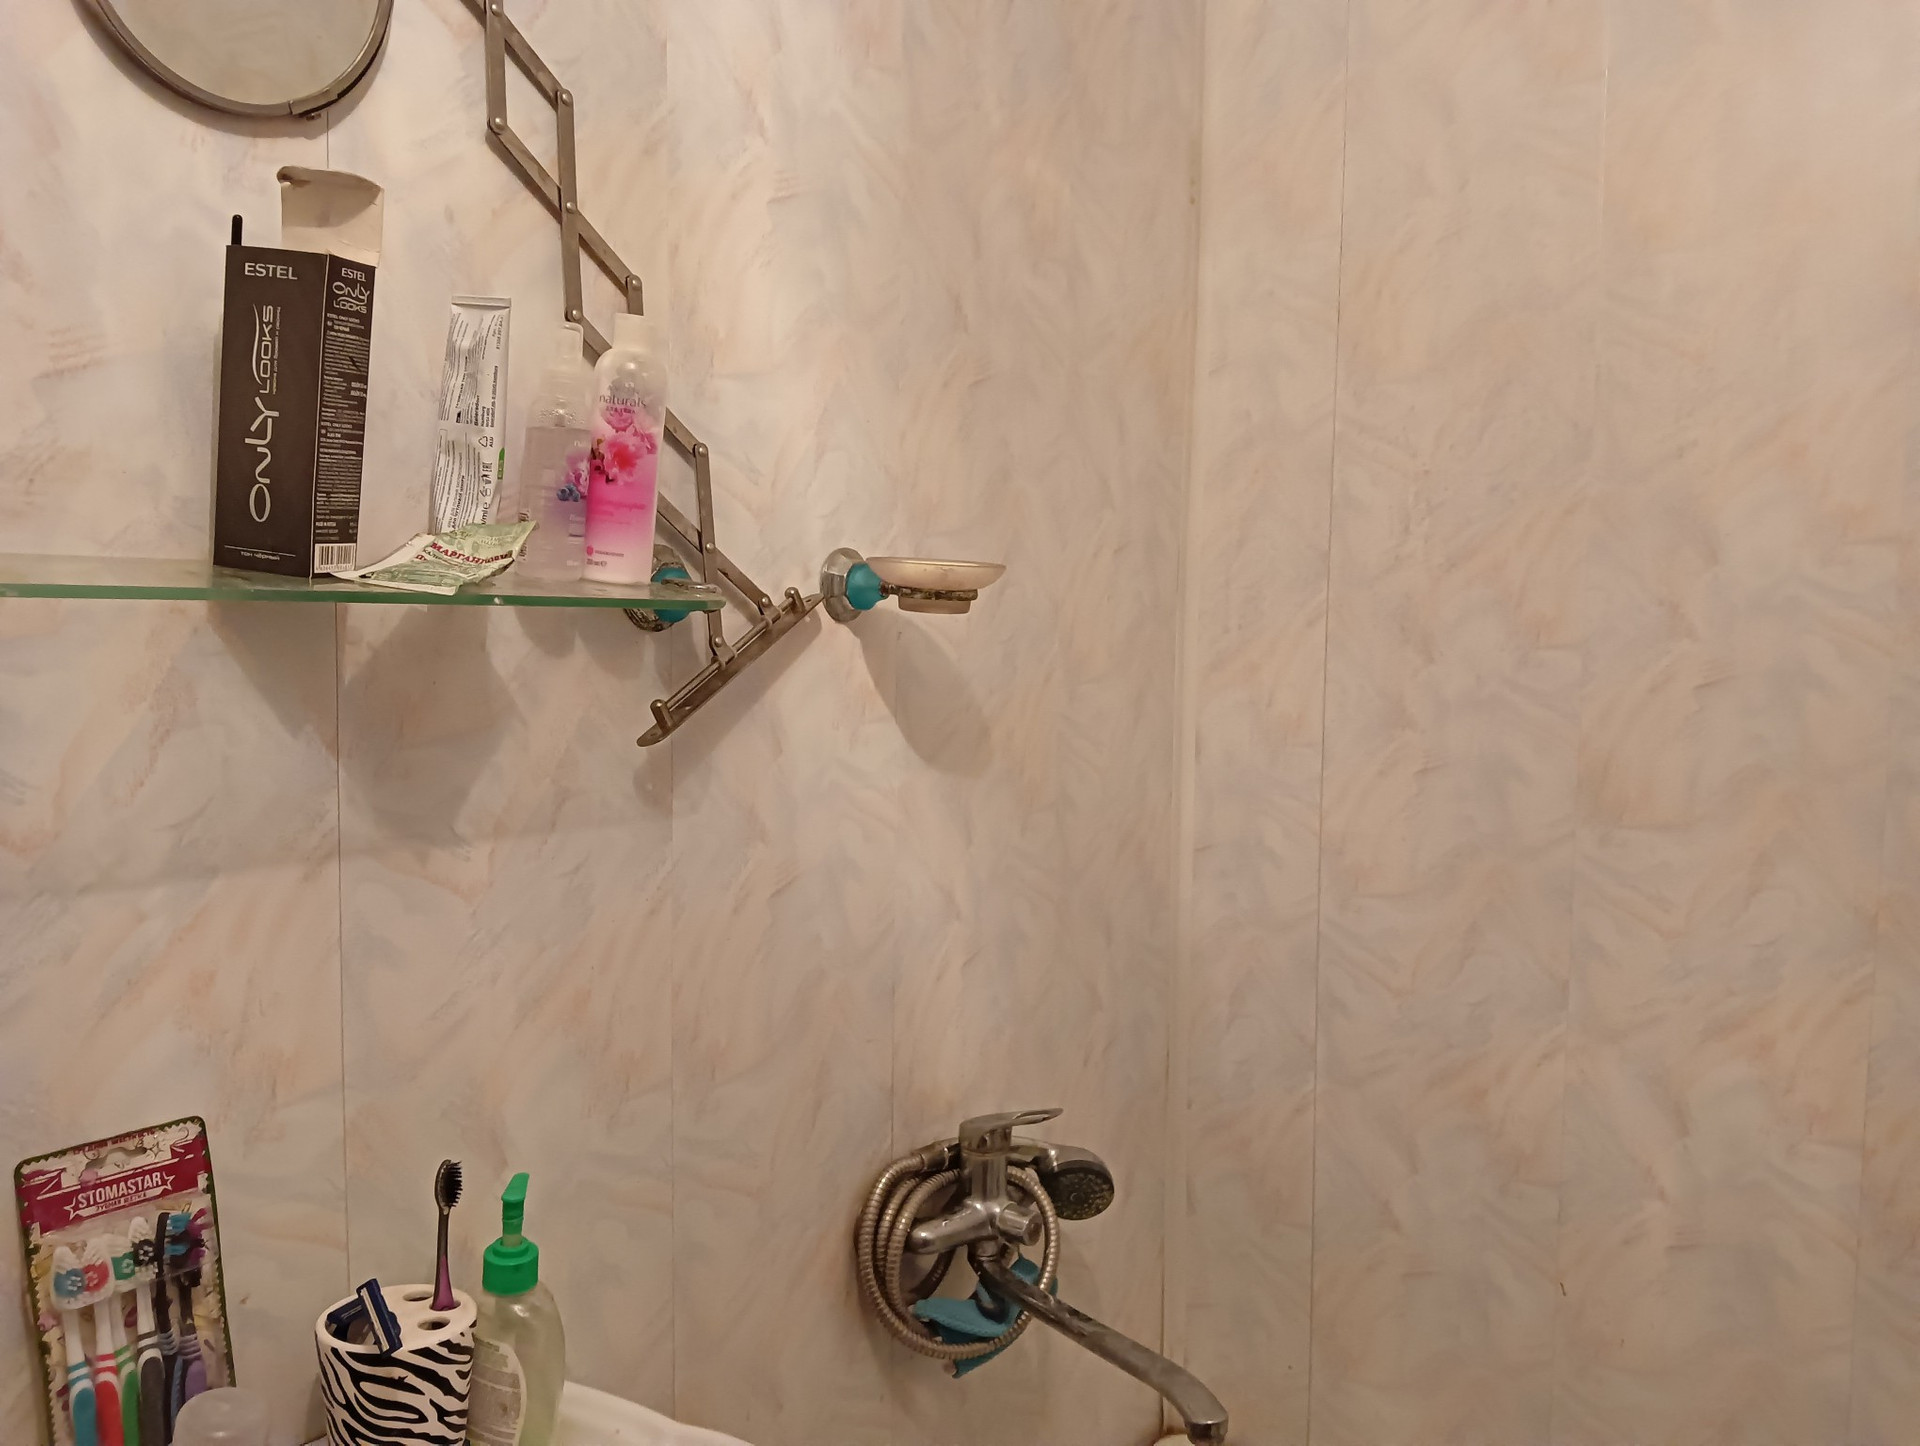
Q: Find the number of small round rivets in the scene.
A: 10